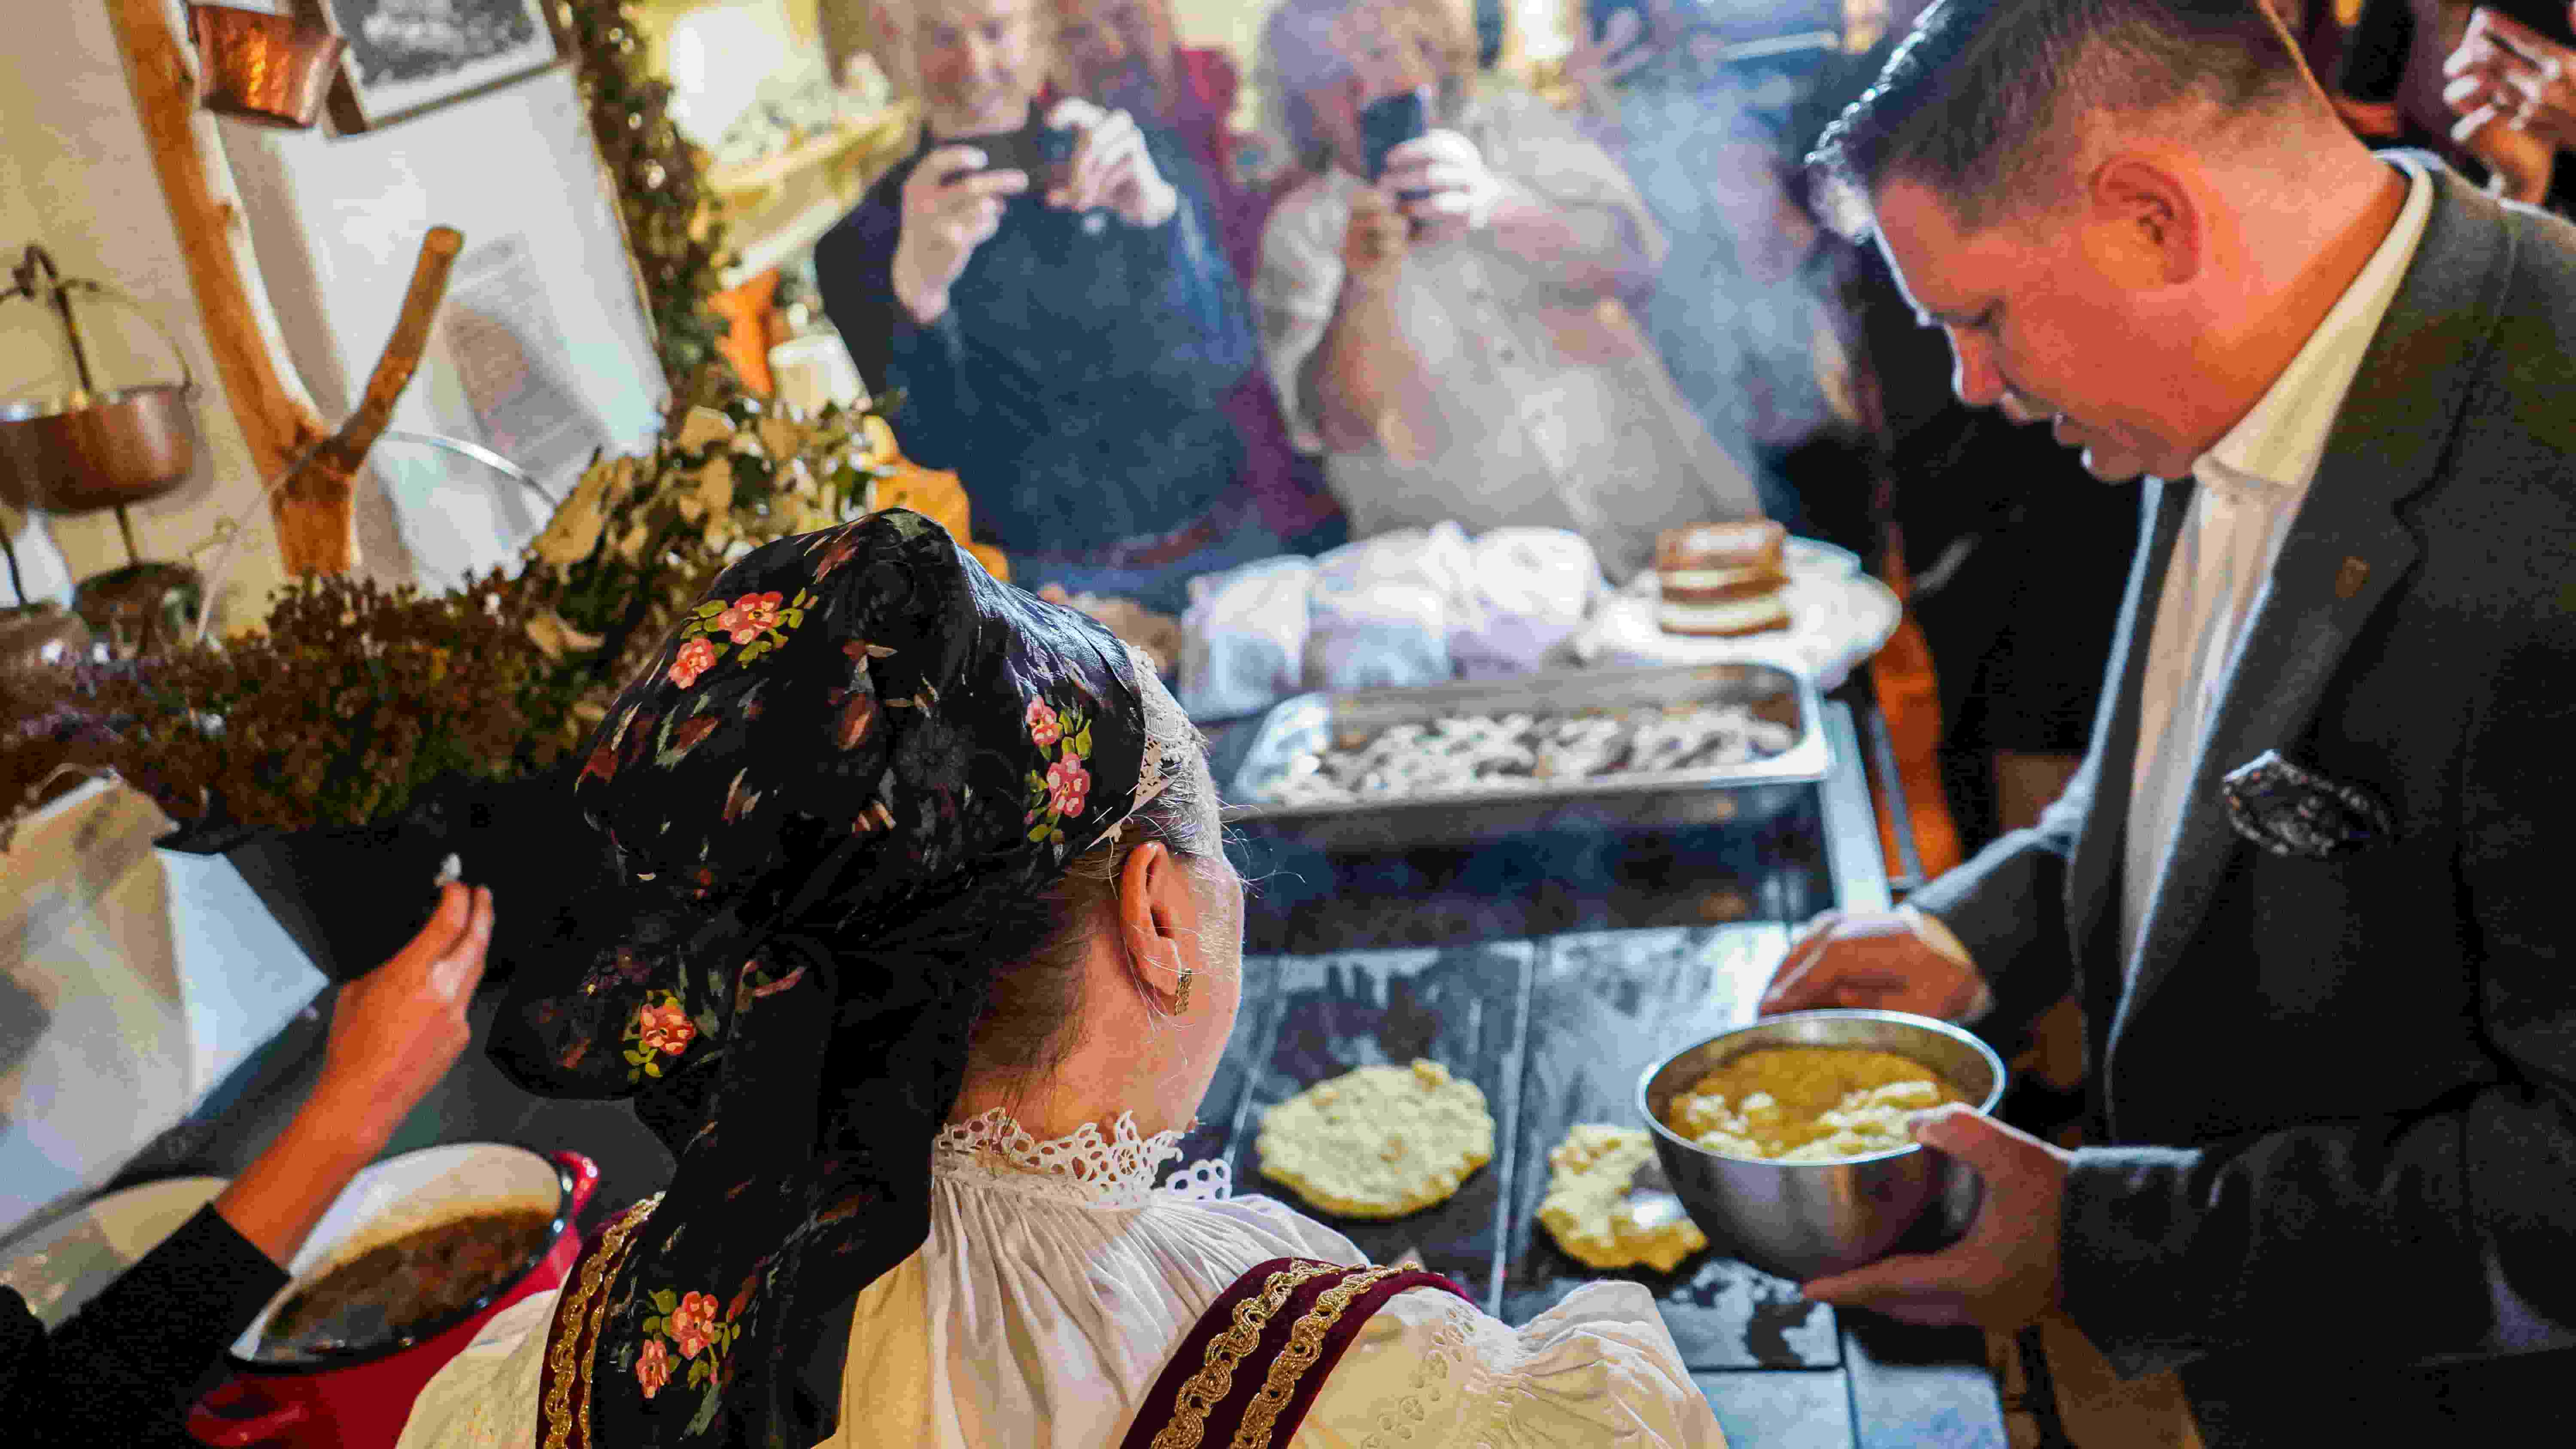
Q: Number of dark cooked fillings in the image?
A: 1